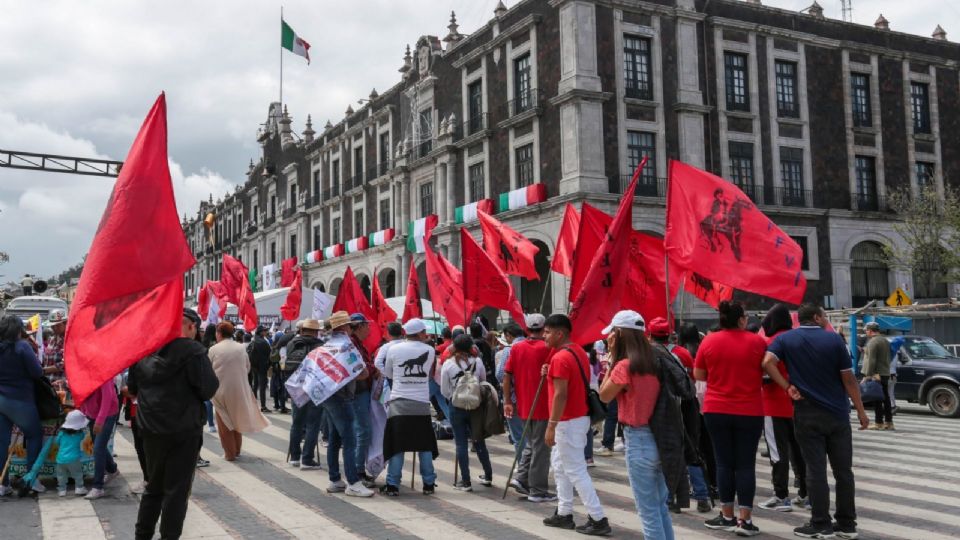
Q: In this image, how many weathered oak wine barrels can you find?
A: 0